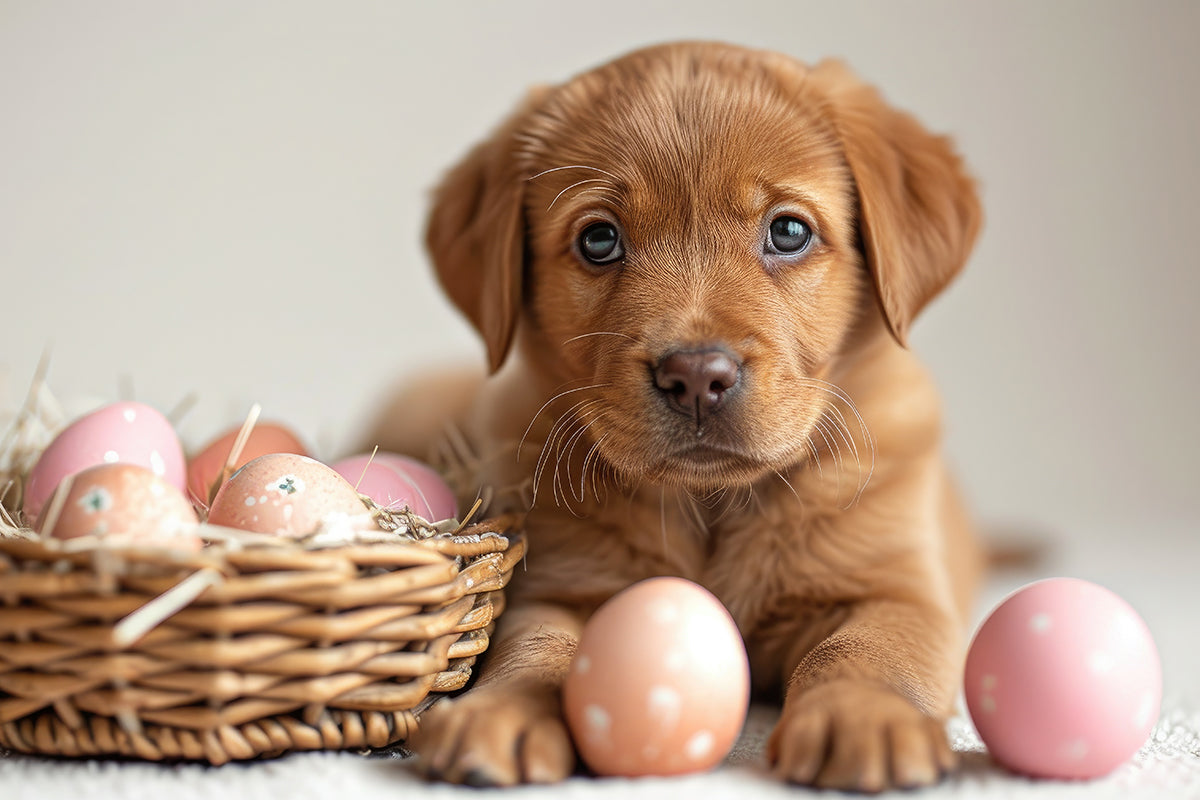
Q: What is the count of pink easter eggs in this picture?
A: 3